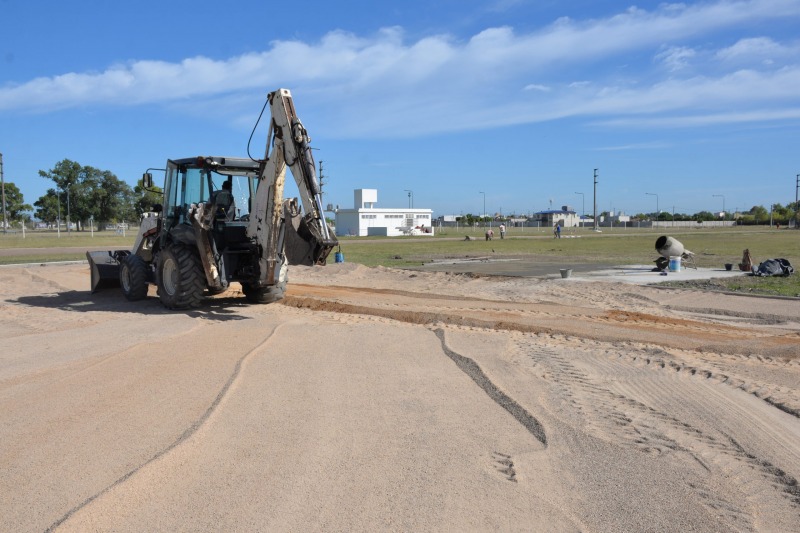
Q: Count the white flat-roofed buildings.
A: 1